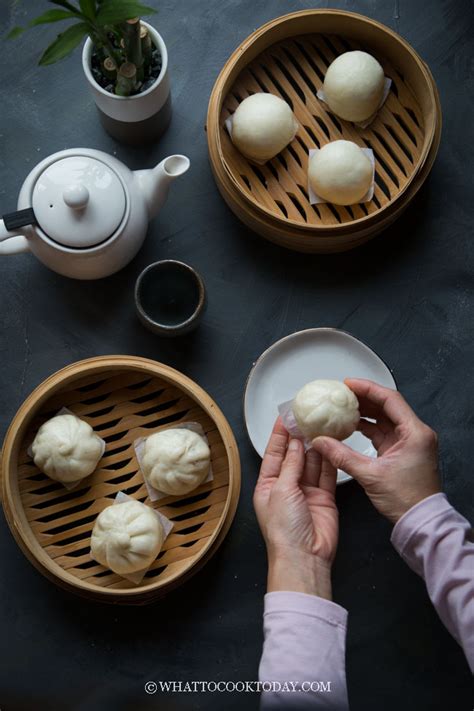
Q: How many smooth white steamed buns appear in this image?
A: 3